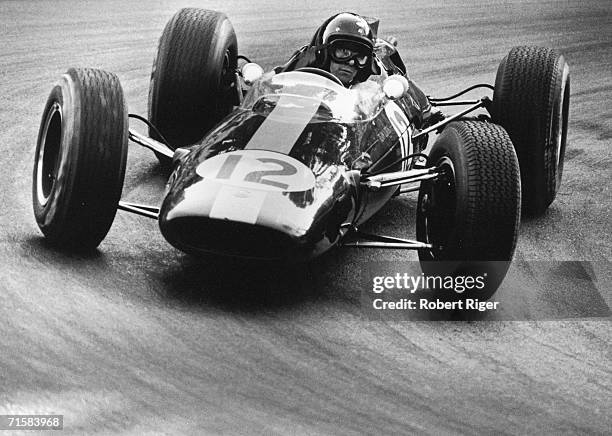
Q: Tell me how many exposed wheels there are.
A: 4